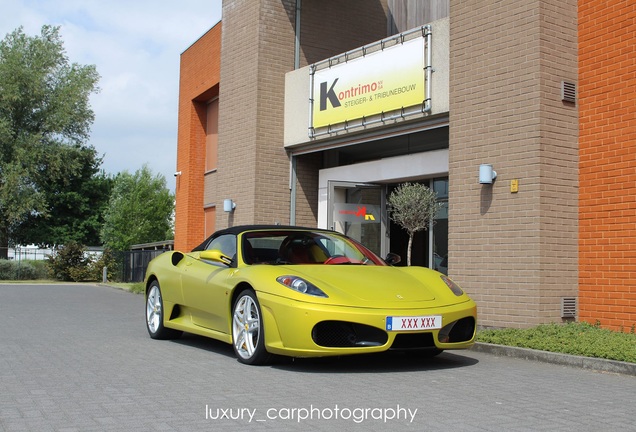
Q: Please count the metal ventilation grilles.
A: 2